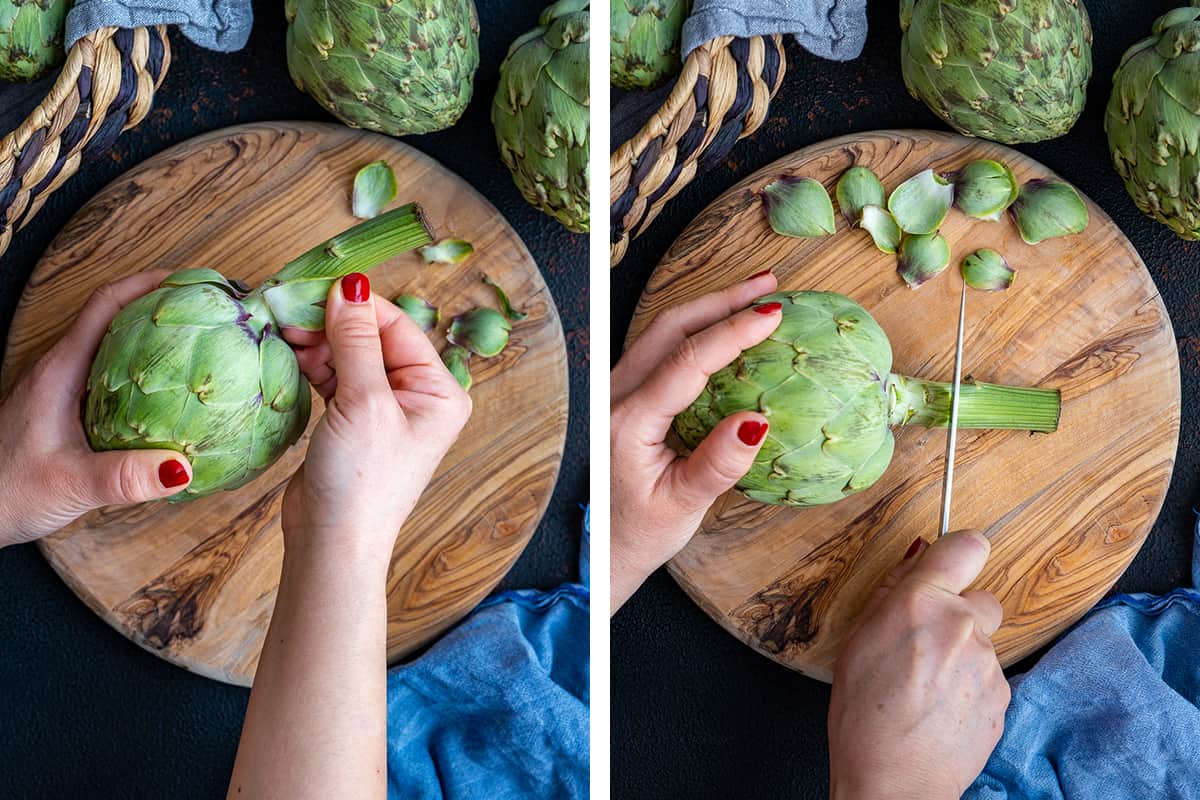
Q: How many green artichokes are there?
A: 8